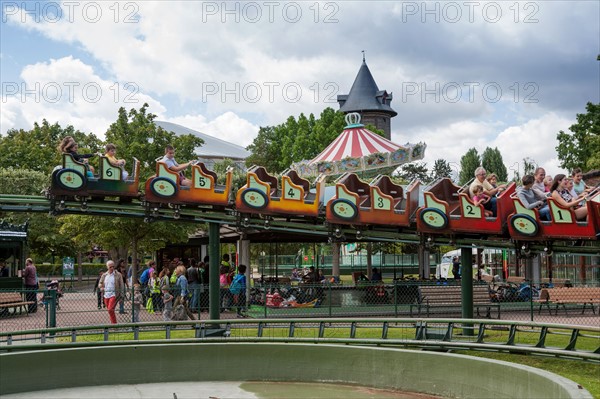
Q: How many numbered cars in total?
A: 6